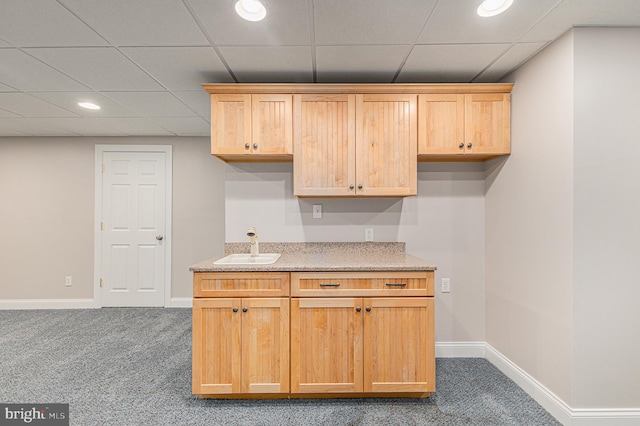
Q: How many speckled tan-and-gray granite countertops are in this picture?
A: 1